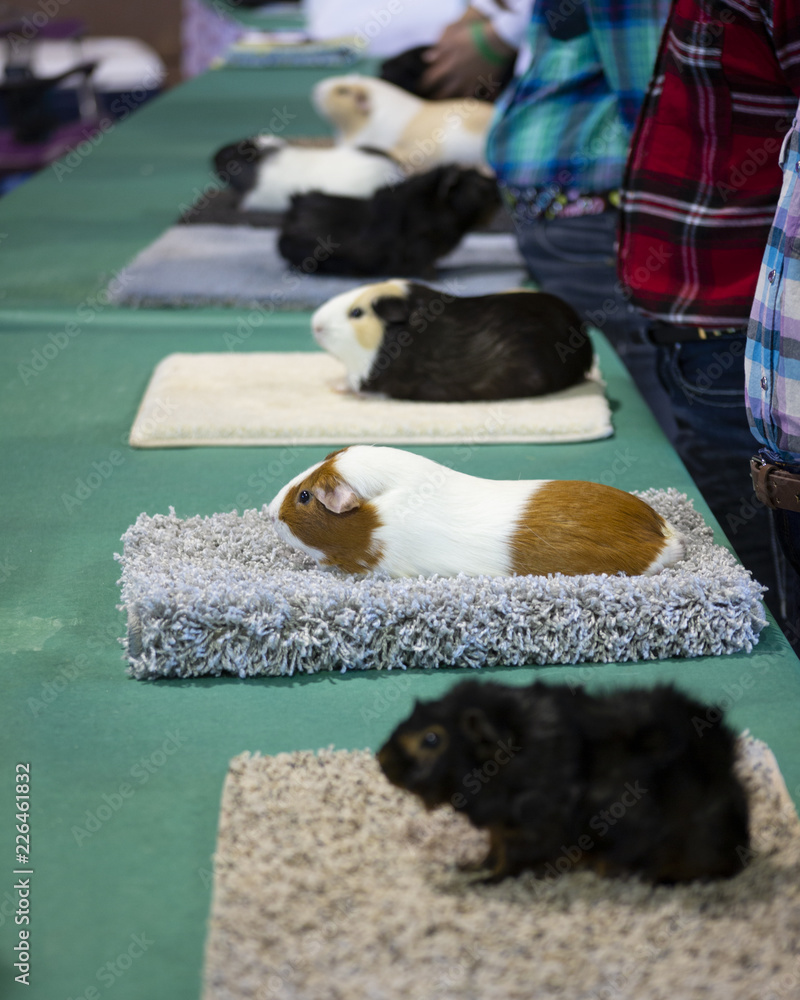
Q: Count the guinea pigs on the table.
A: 7